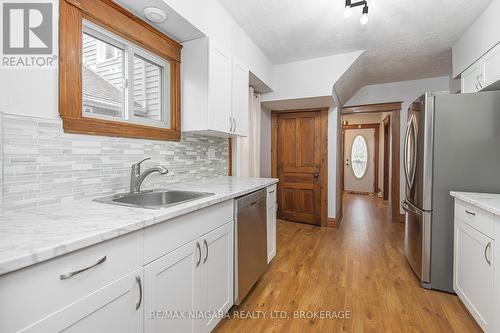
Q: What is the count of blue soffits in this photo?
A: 0